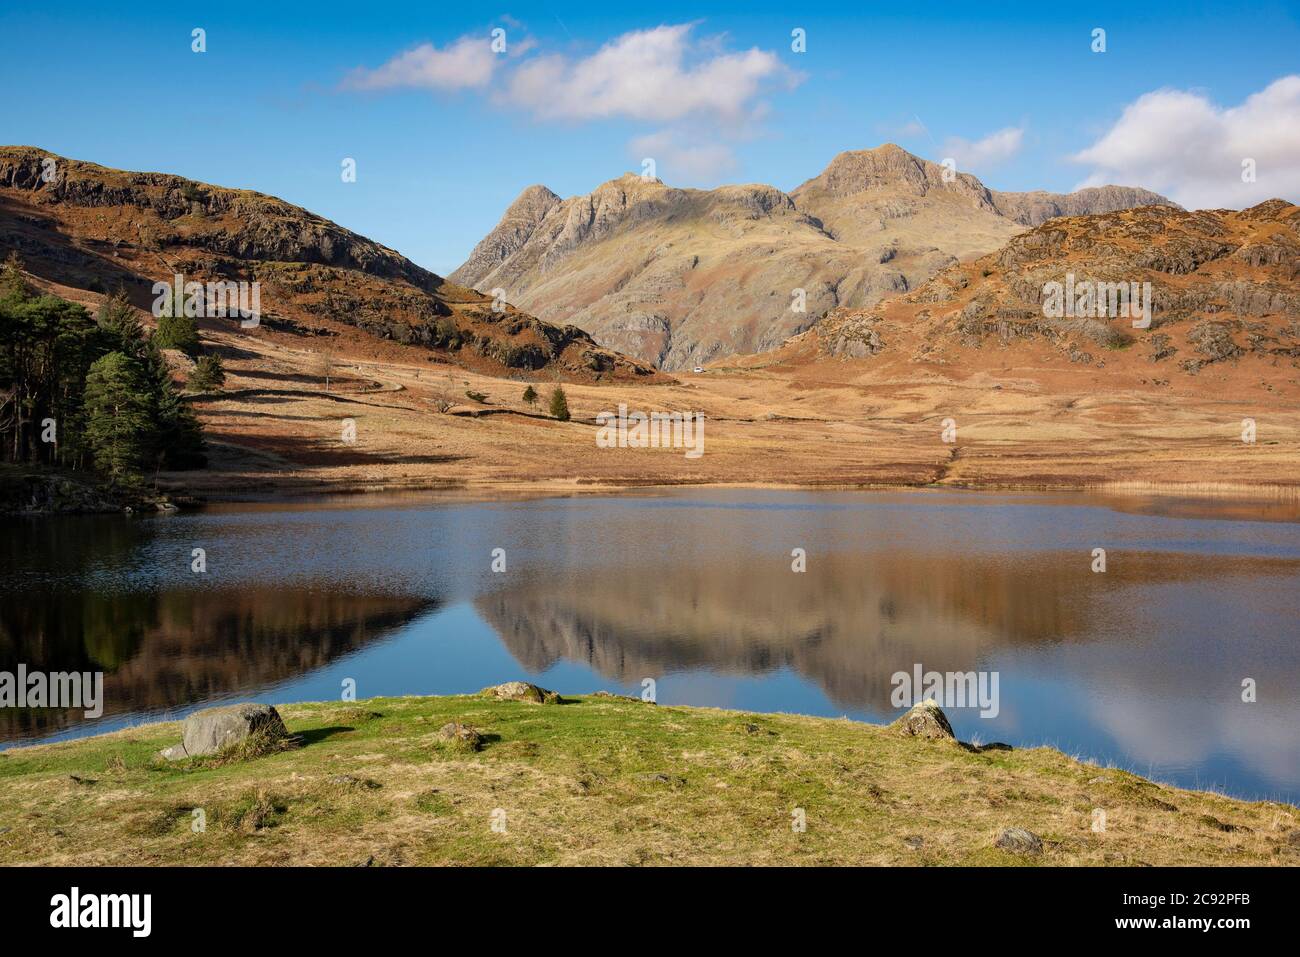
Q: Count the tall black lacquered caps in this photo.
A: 0